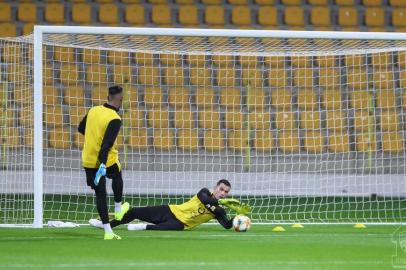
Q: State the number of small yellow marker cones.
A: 3